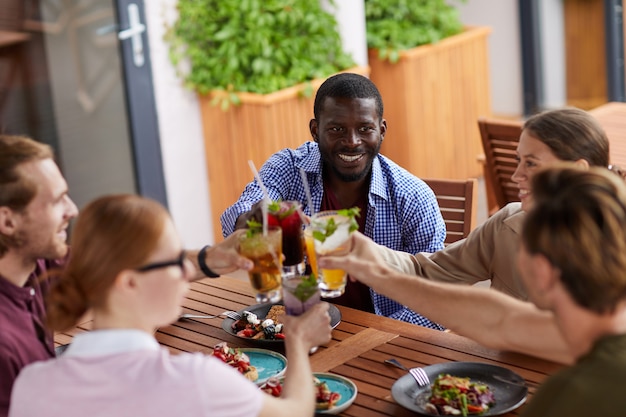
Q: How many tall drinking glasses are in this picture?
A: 5